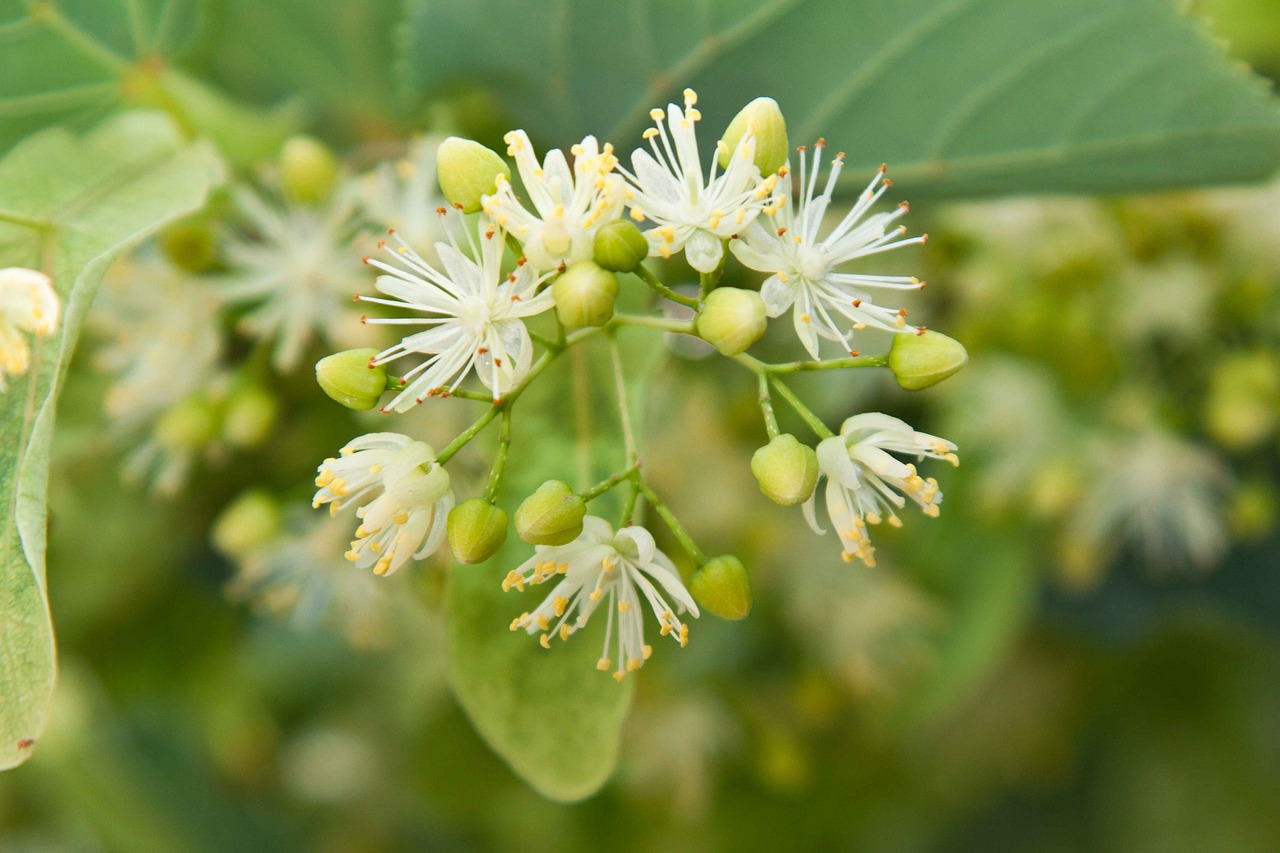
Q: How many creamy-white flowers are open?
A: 7